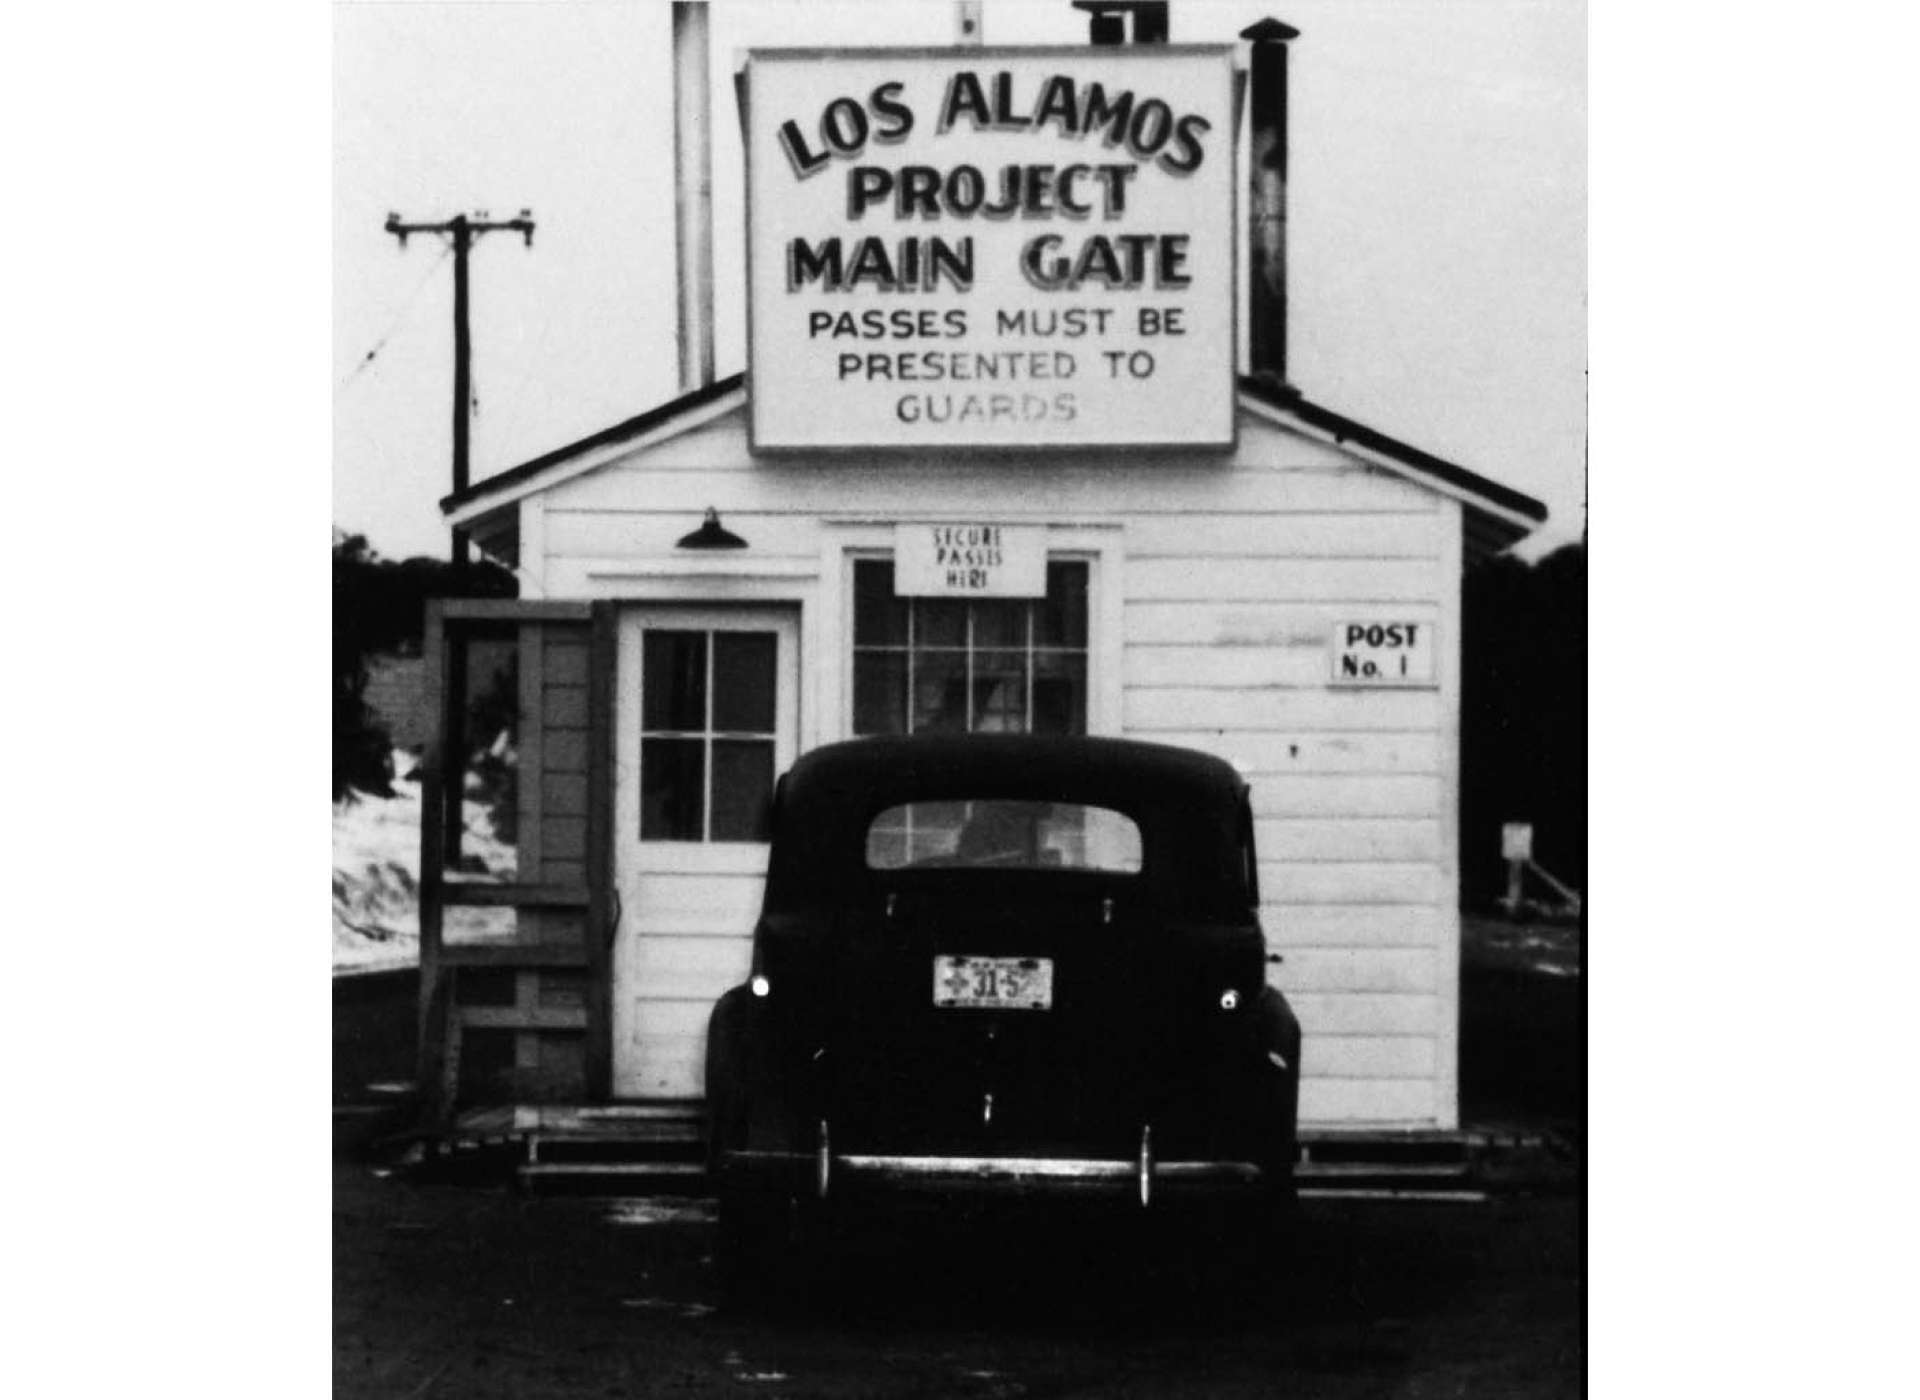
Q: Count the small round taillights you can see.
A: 2